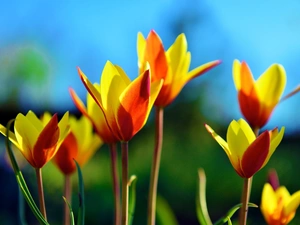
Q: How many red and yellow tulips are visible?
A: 8